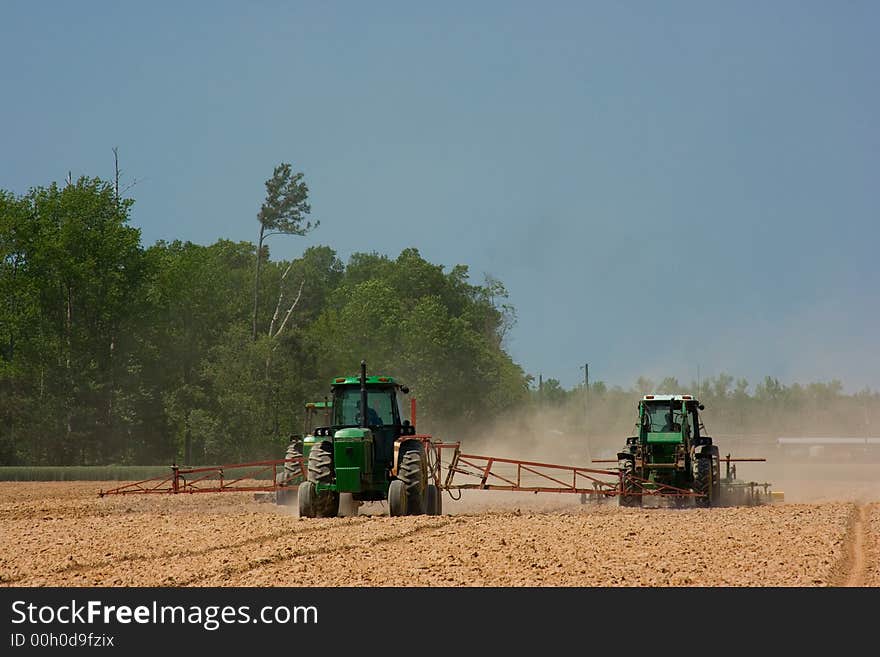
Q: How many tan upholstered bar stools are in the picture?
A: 0